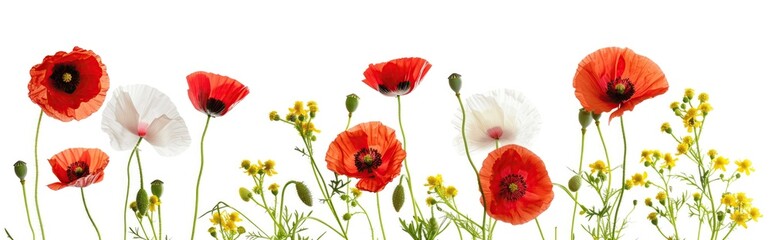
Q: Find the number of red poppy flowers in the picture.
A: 7